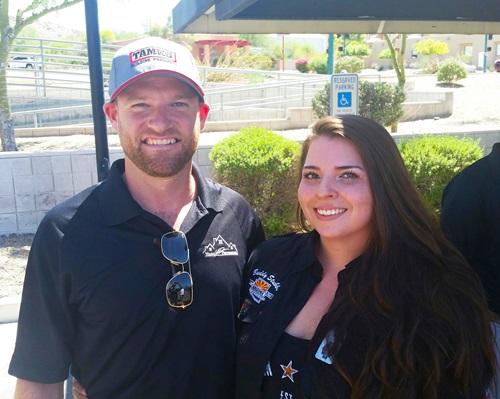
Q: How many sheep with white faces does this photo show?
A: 0